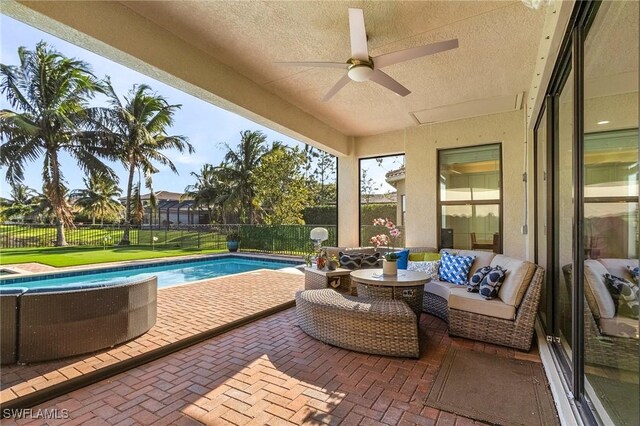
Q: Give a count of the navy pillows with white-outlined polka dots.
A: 2